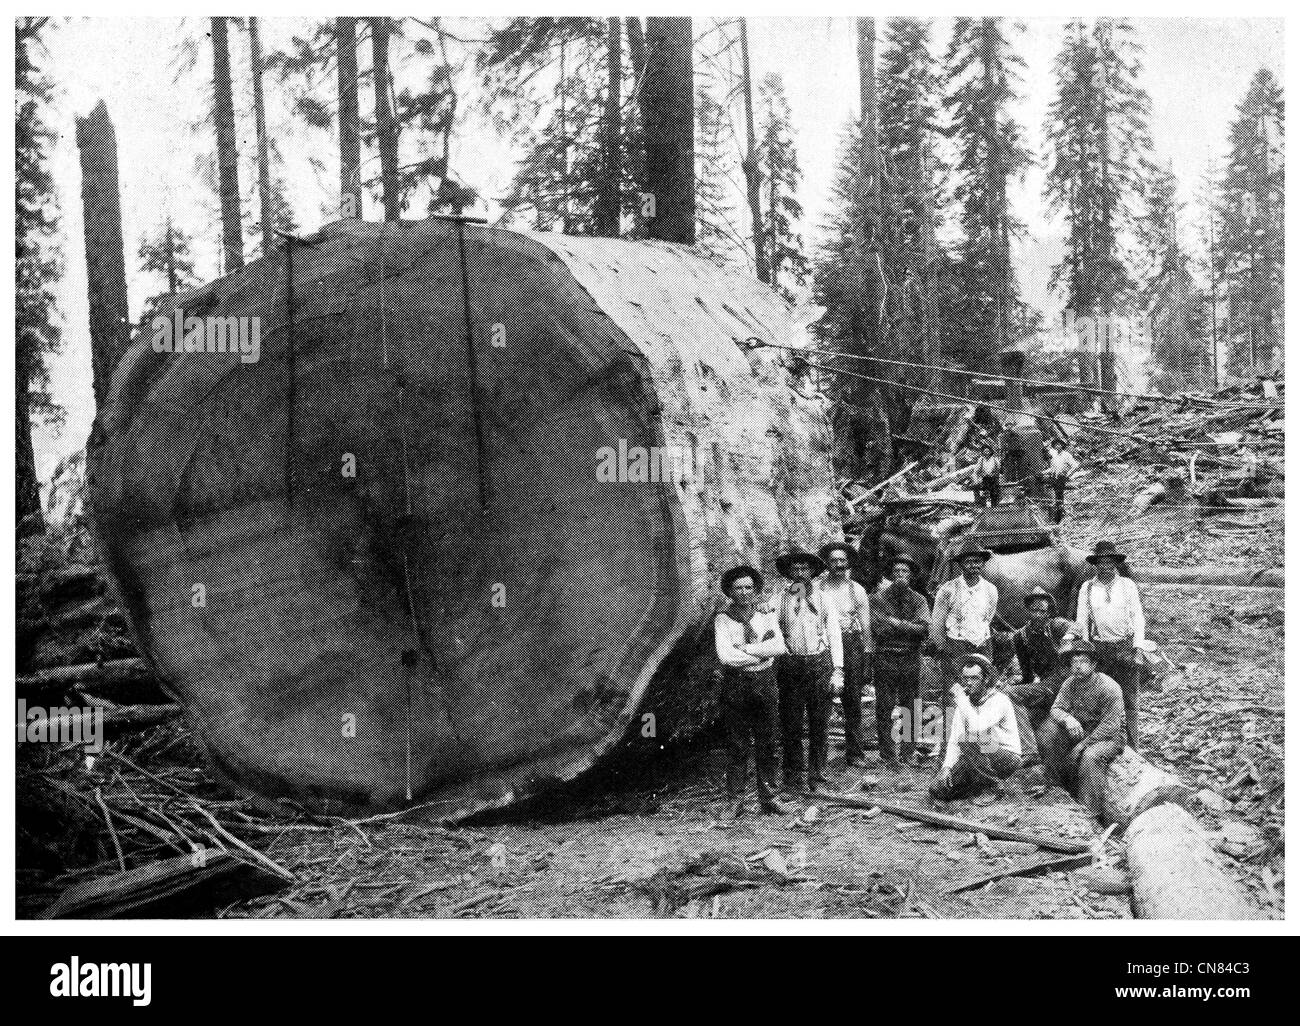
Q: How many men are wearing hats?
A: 11